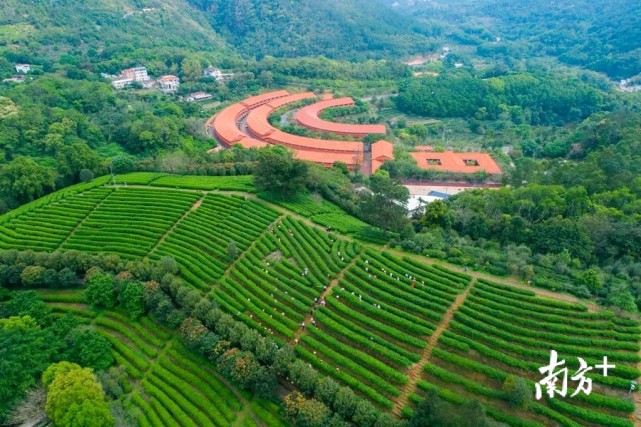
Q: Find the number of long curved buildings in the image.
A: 3